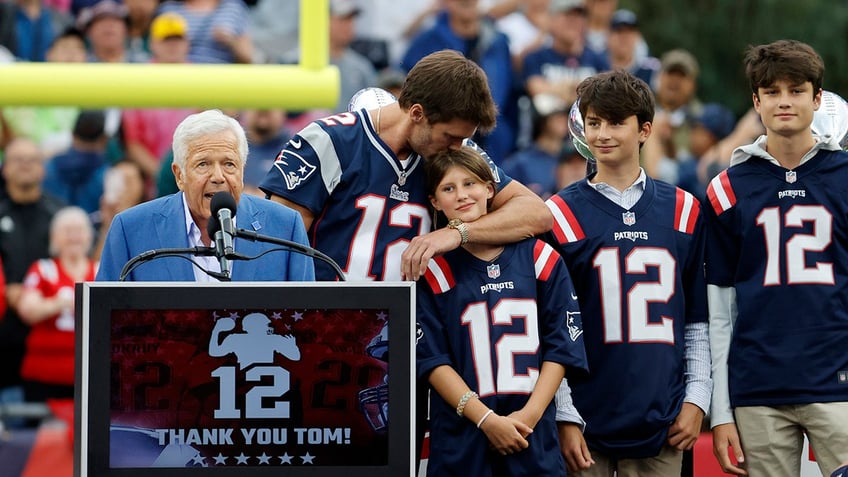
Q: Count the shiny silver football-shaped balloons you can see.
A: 3